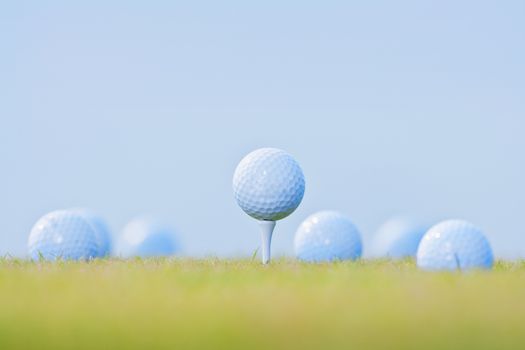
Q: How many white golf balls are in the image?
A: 7